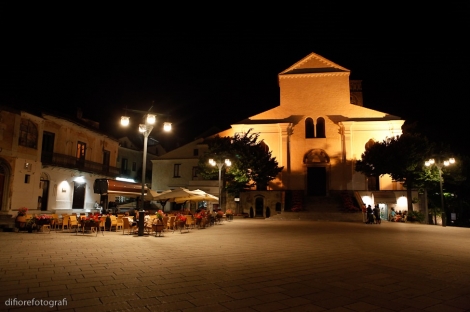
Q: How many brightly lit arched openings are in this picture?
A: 2